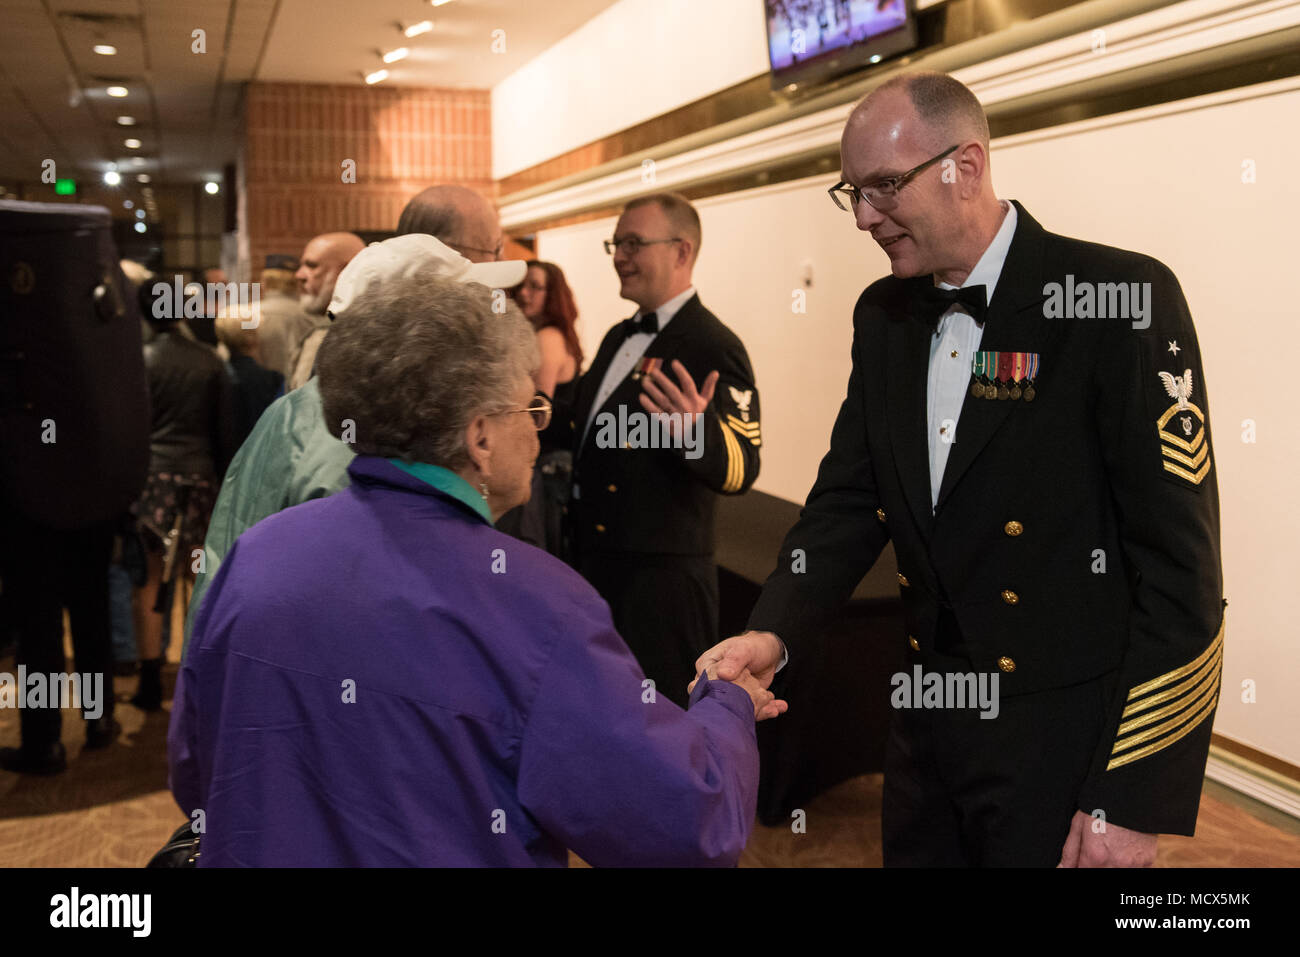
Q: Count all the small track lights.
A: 4